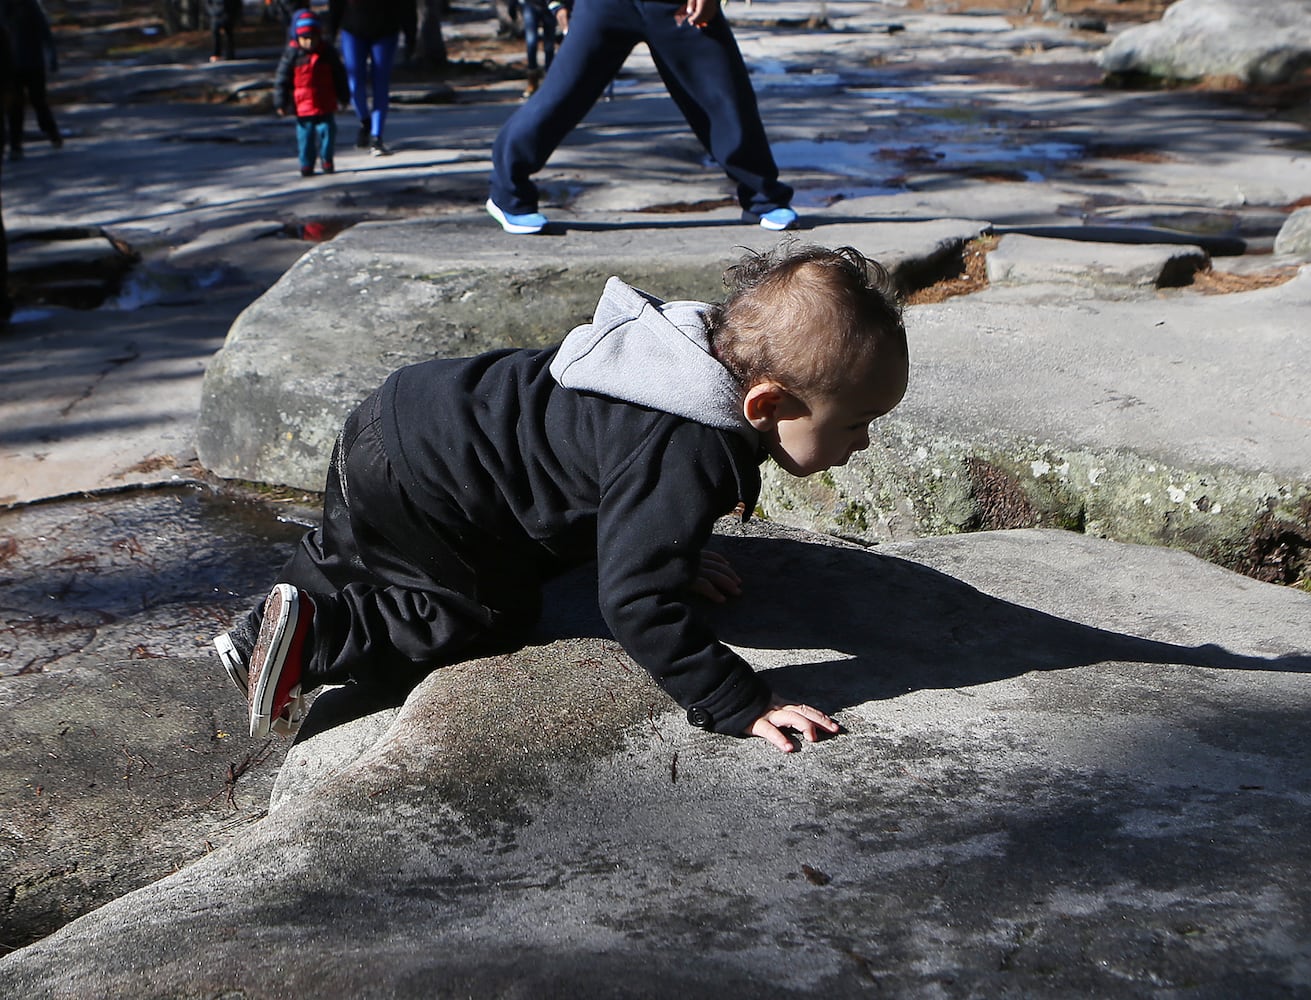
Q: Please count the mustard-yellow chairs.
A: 0